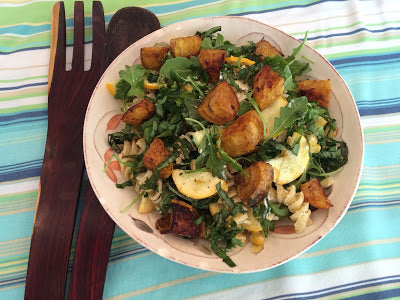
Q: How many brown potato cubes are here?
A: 13